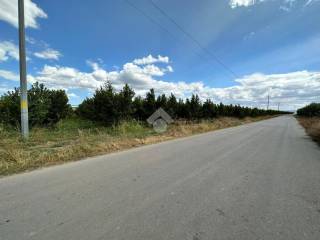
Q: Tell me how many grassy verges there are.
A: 2